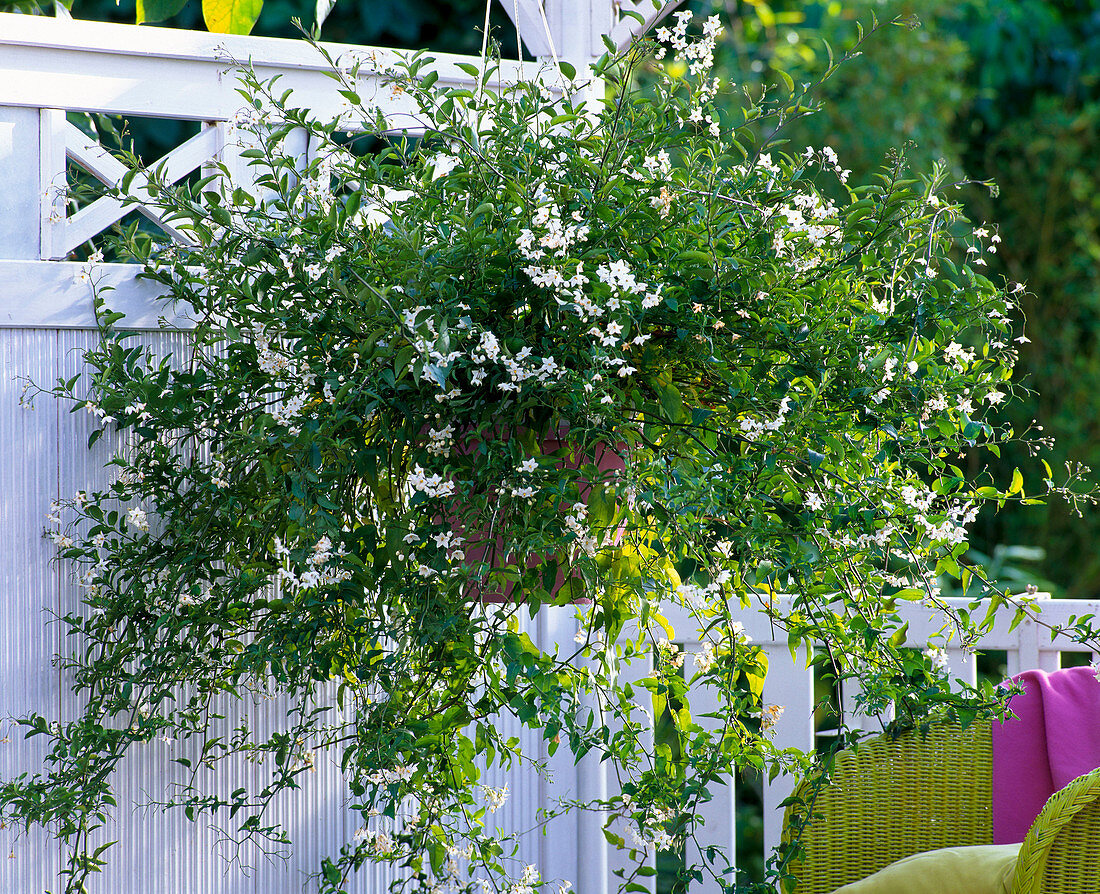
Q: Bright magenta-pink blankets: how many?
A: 1